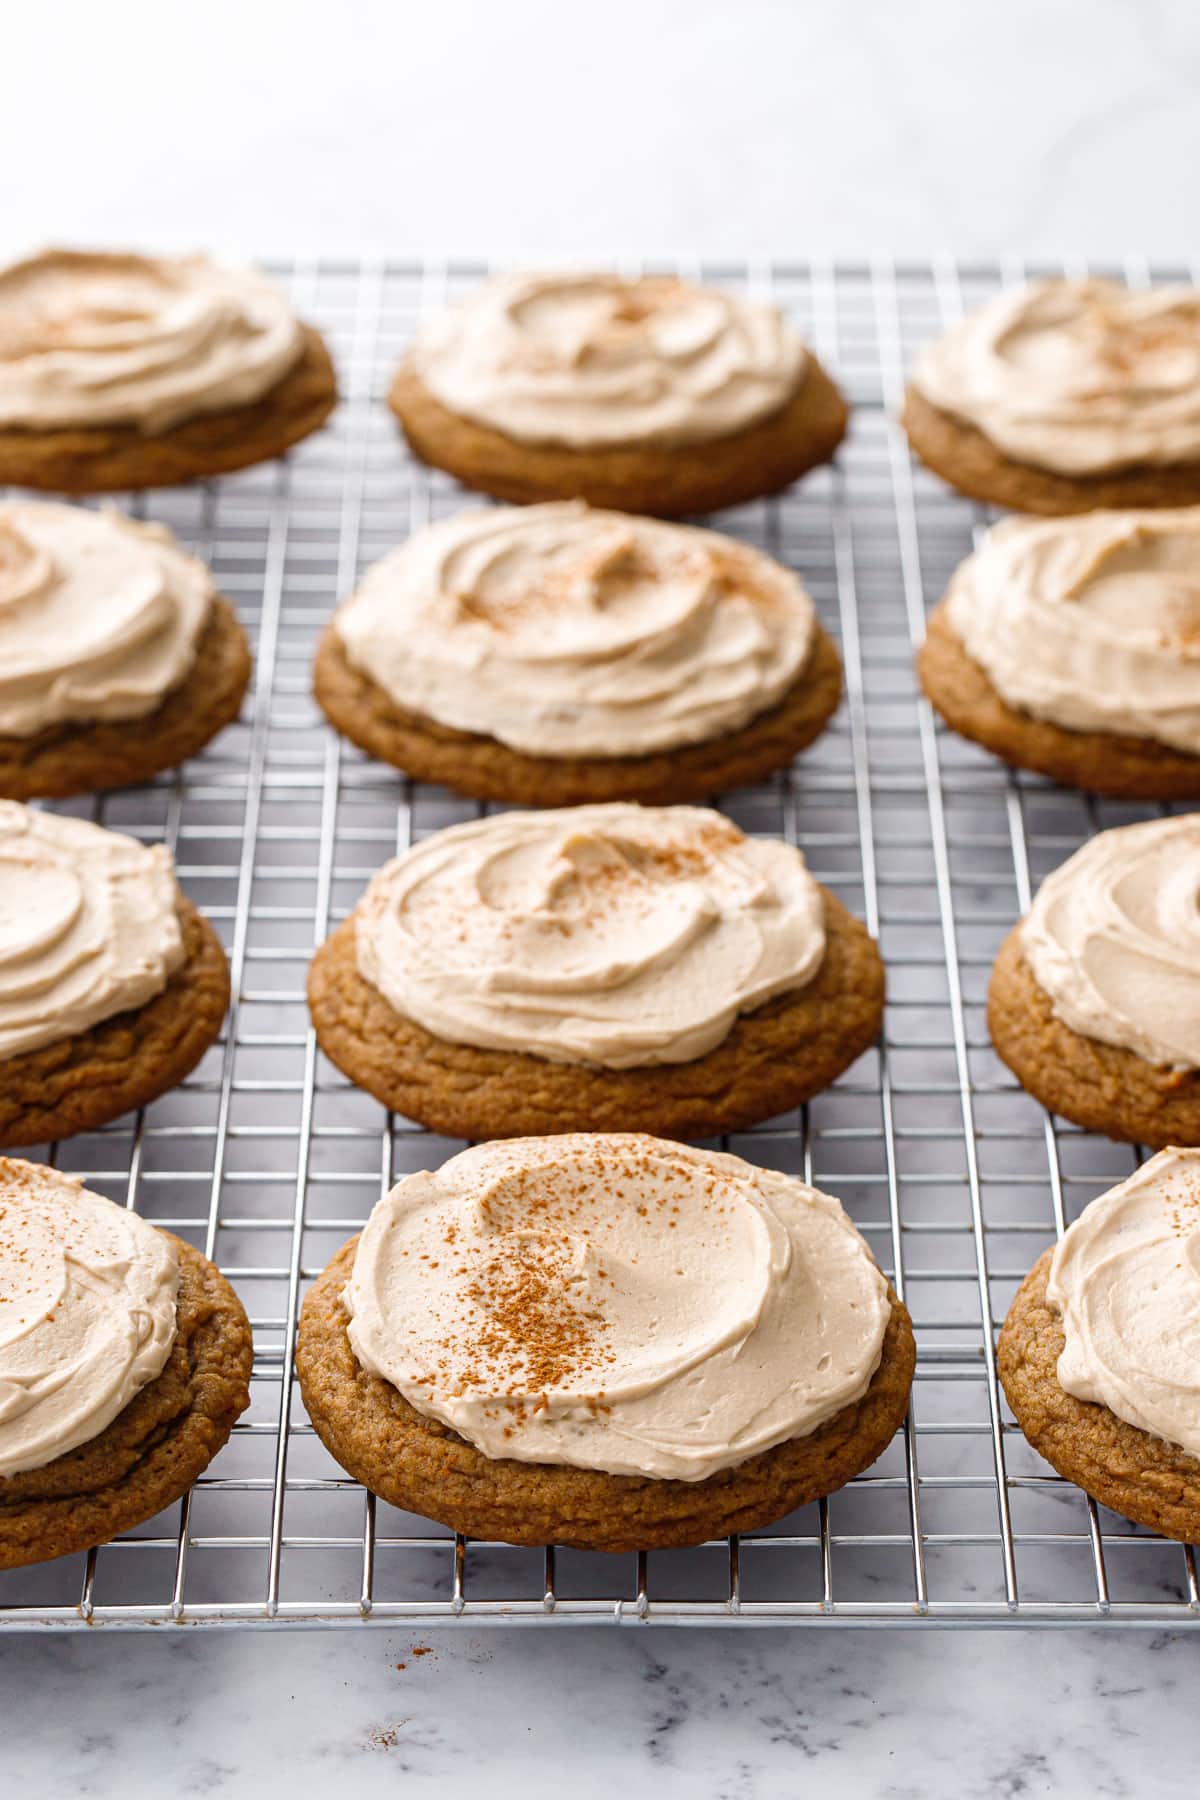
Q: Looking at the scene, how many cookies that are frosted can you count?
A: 12